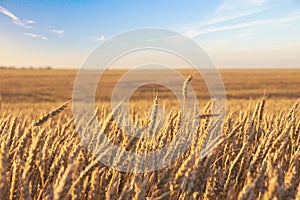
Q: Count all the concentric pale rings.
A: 2